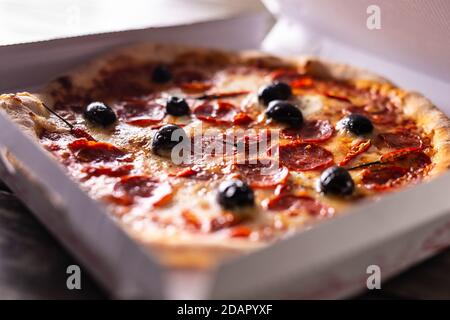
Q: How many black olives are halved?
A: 0